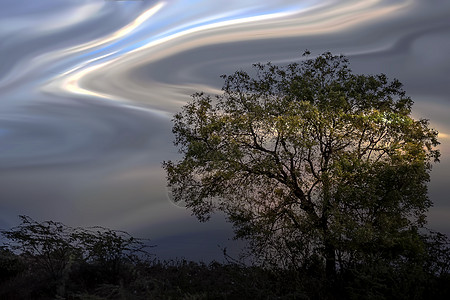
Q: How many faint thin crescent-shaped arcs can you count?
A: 1